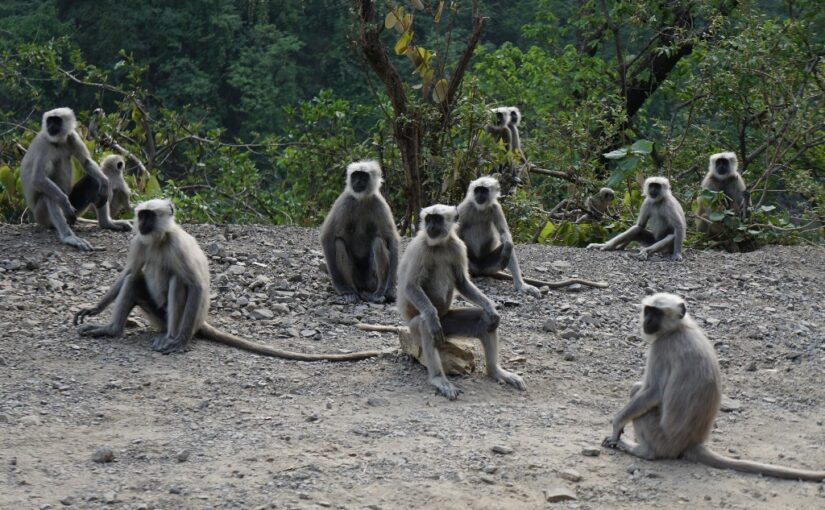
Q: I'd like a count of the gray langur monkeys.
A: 12